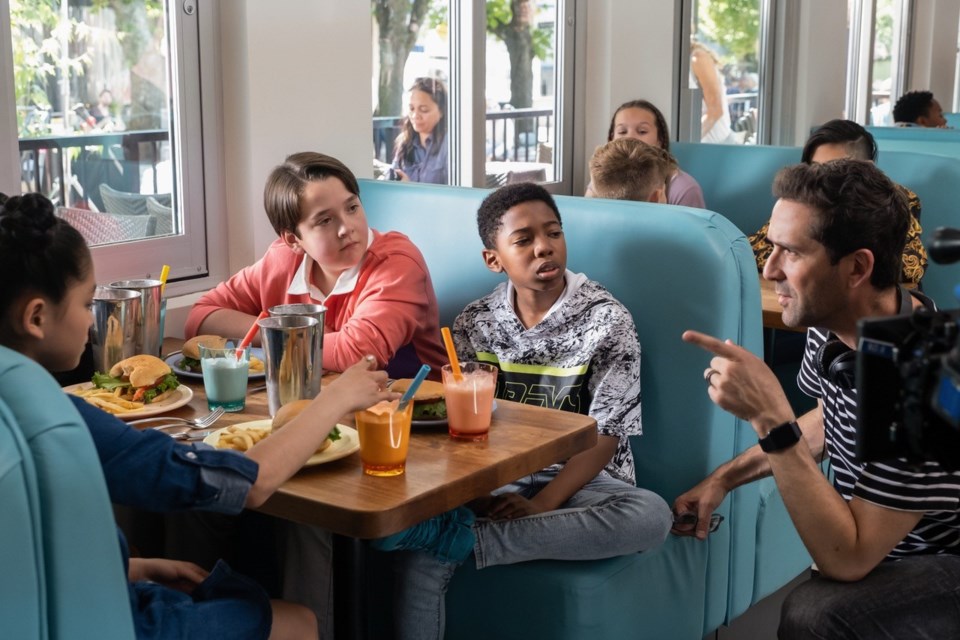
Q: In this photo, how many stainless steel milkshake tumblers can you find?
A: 4